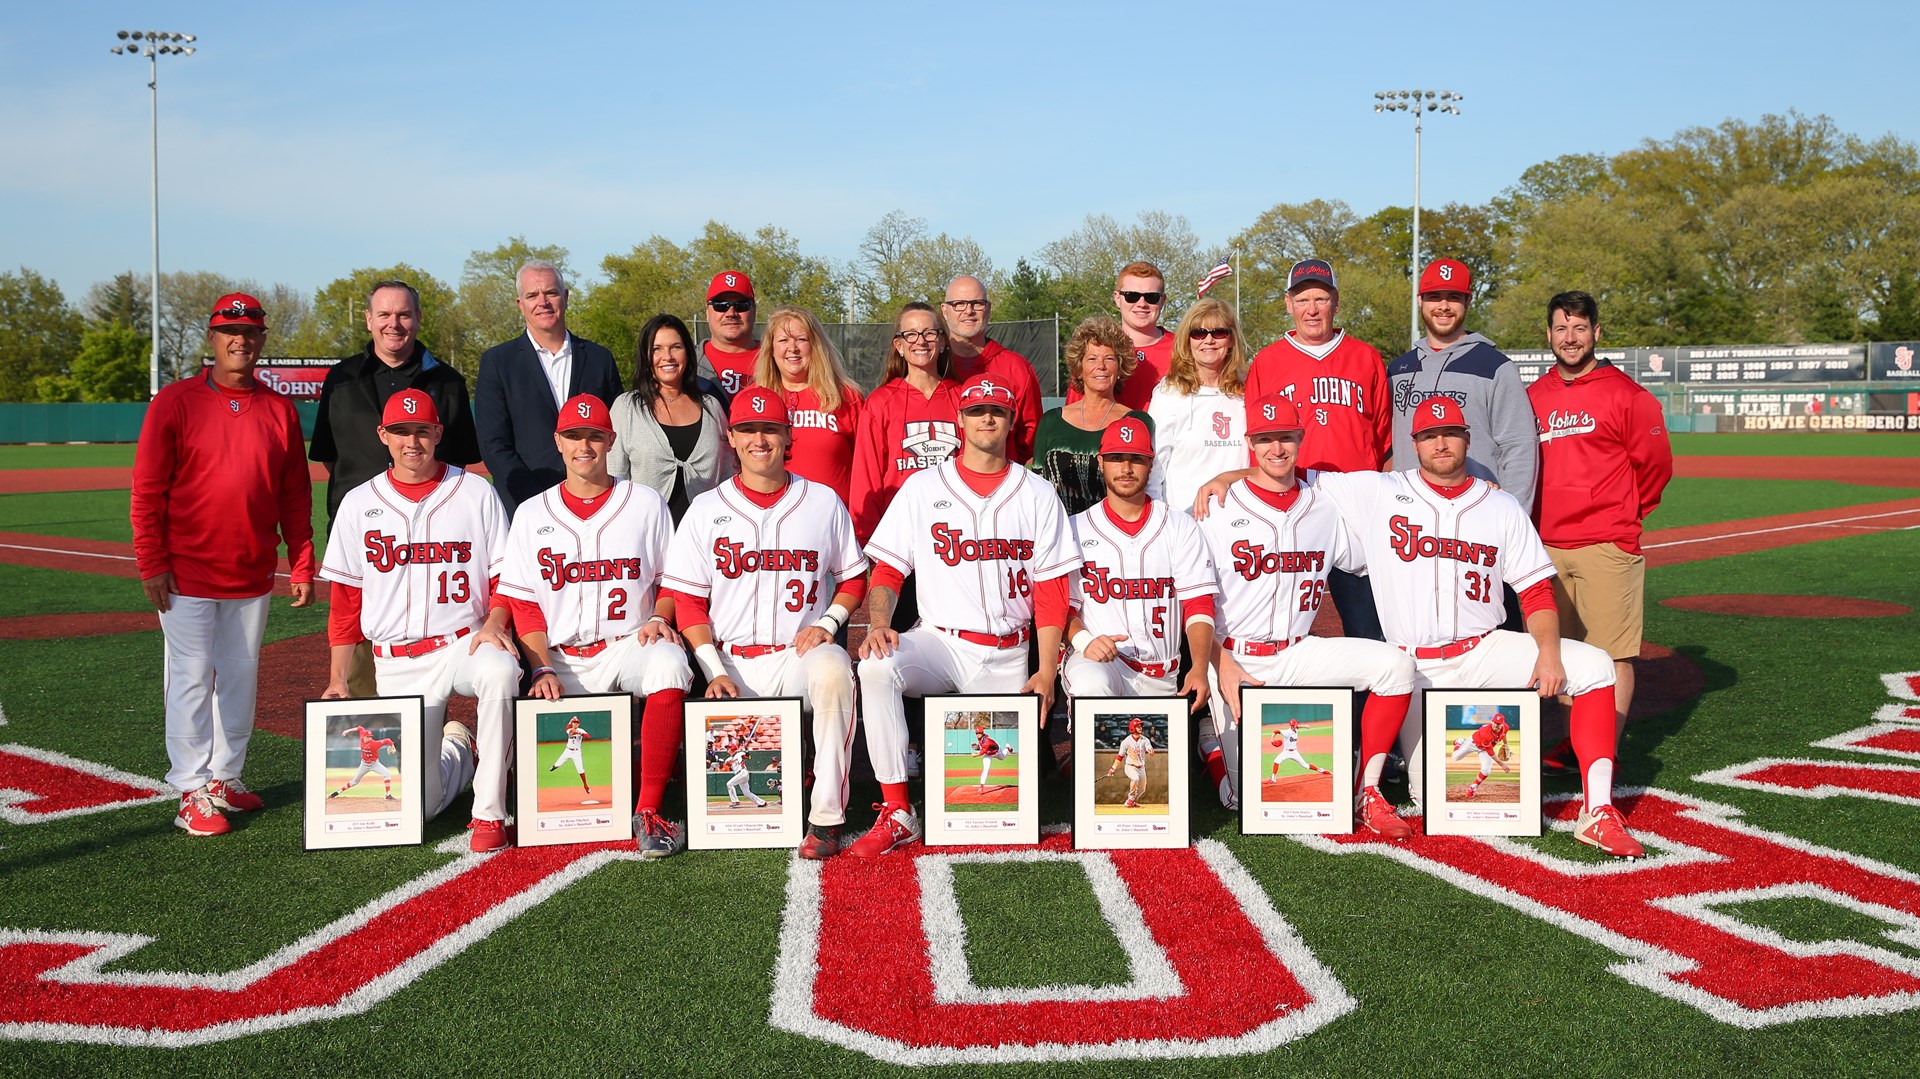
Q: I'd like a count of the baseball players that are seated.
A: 7